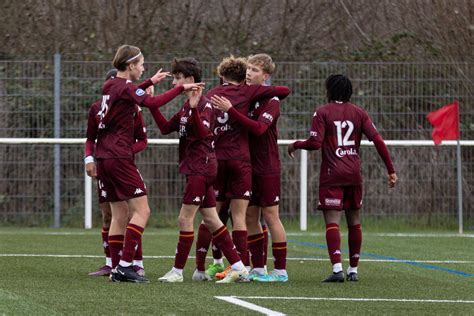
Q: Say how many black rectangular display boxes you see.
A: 0